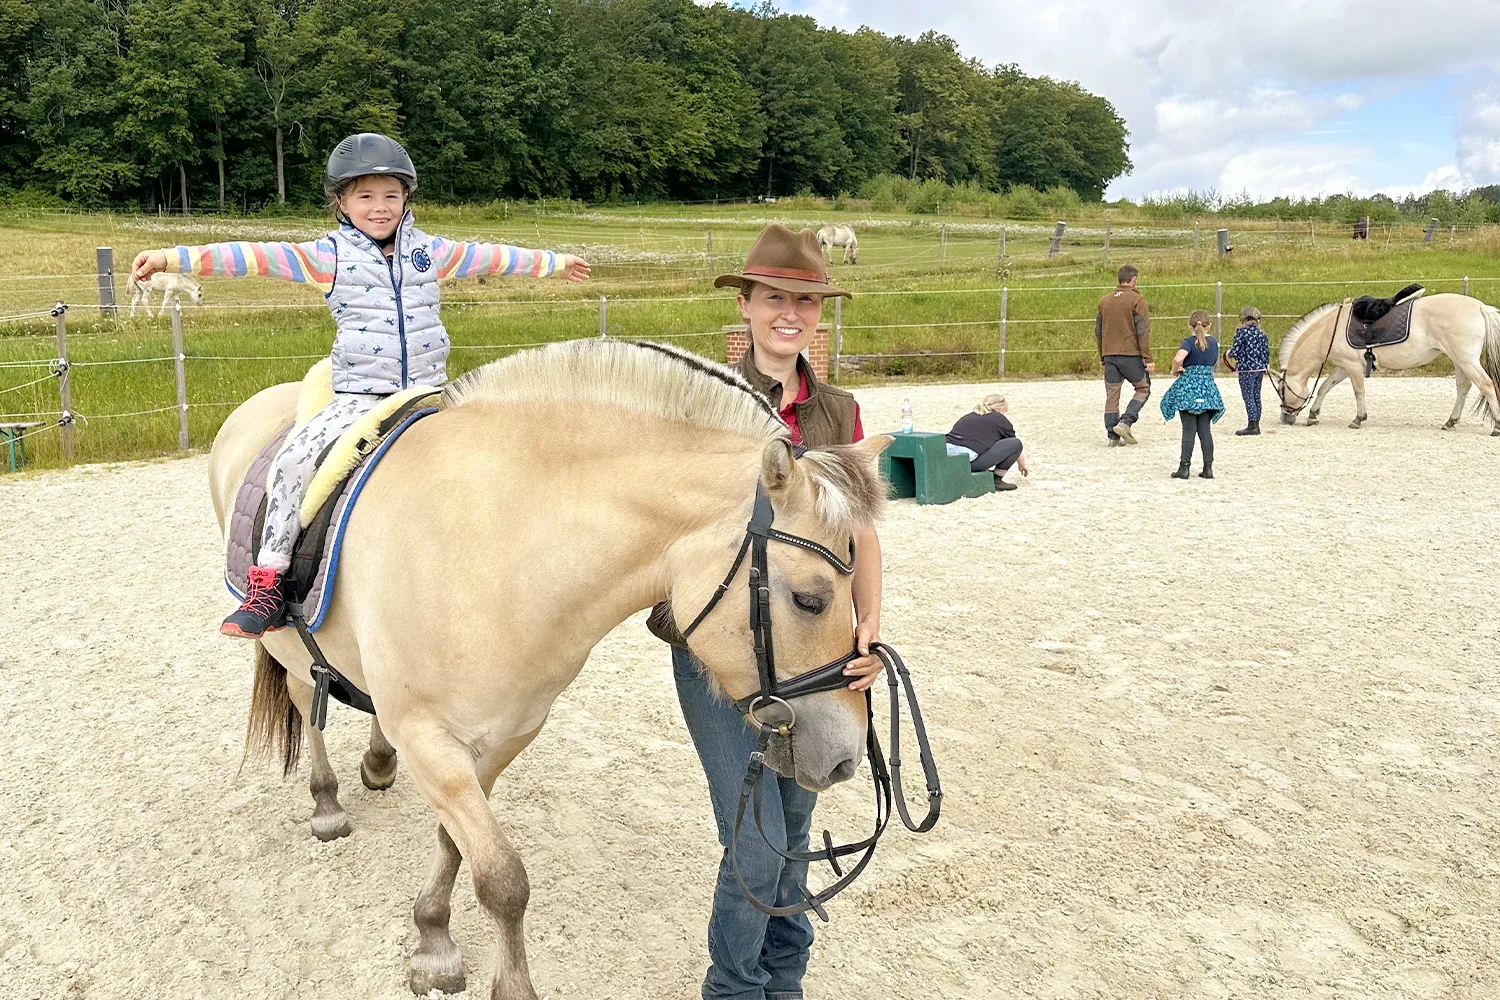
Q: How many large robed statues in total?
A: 0